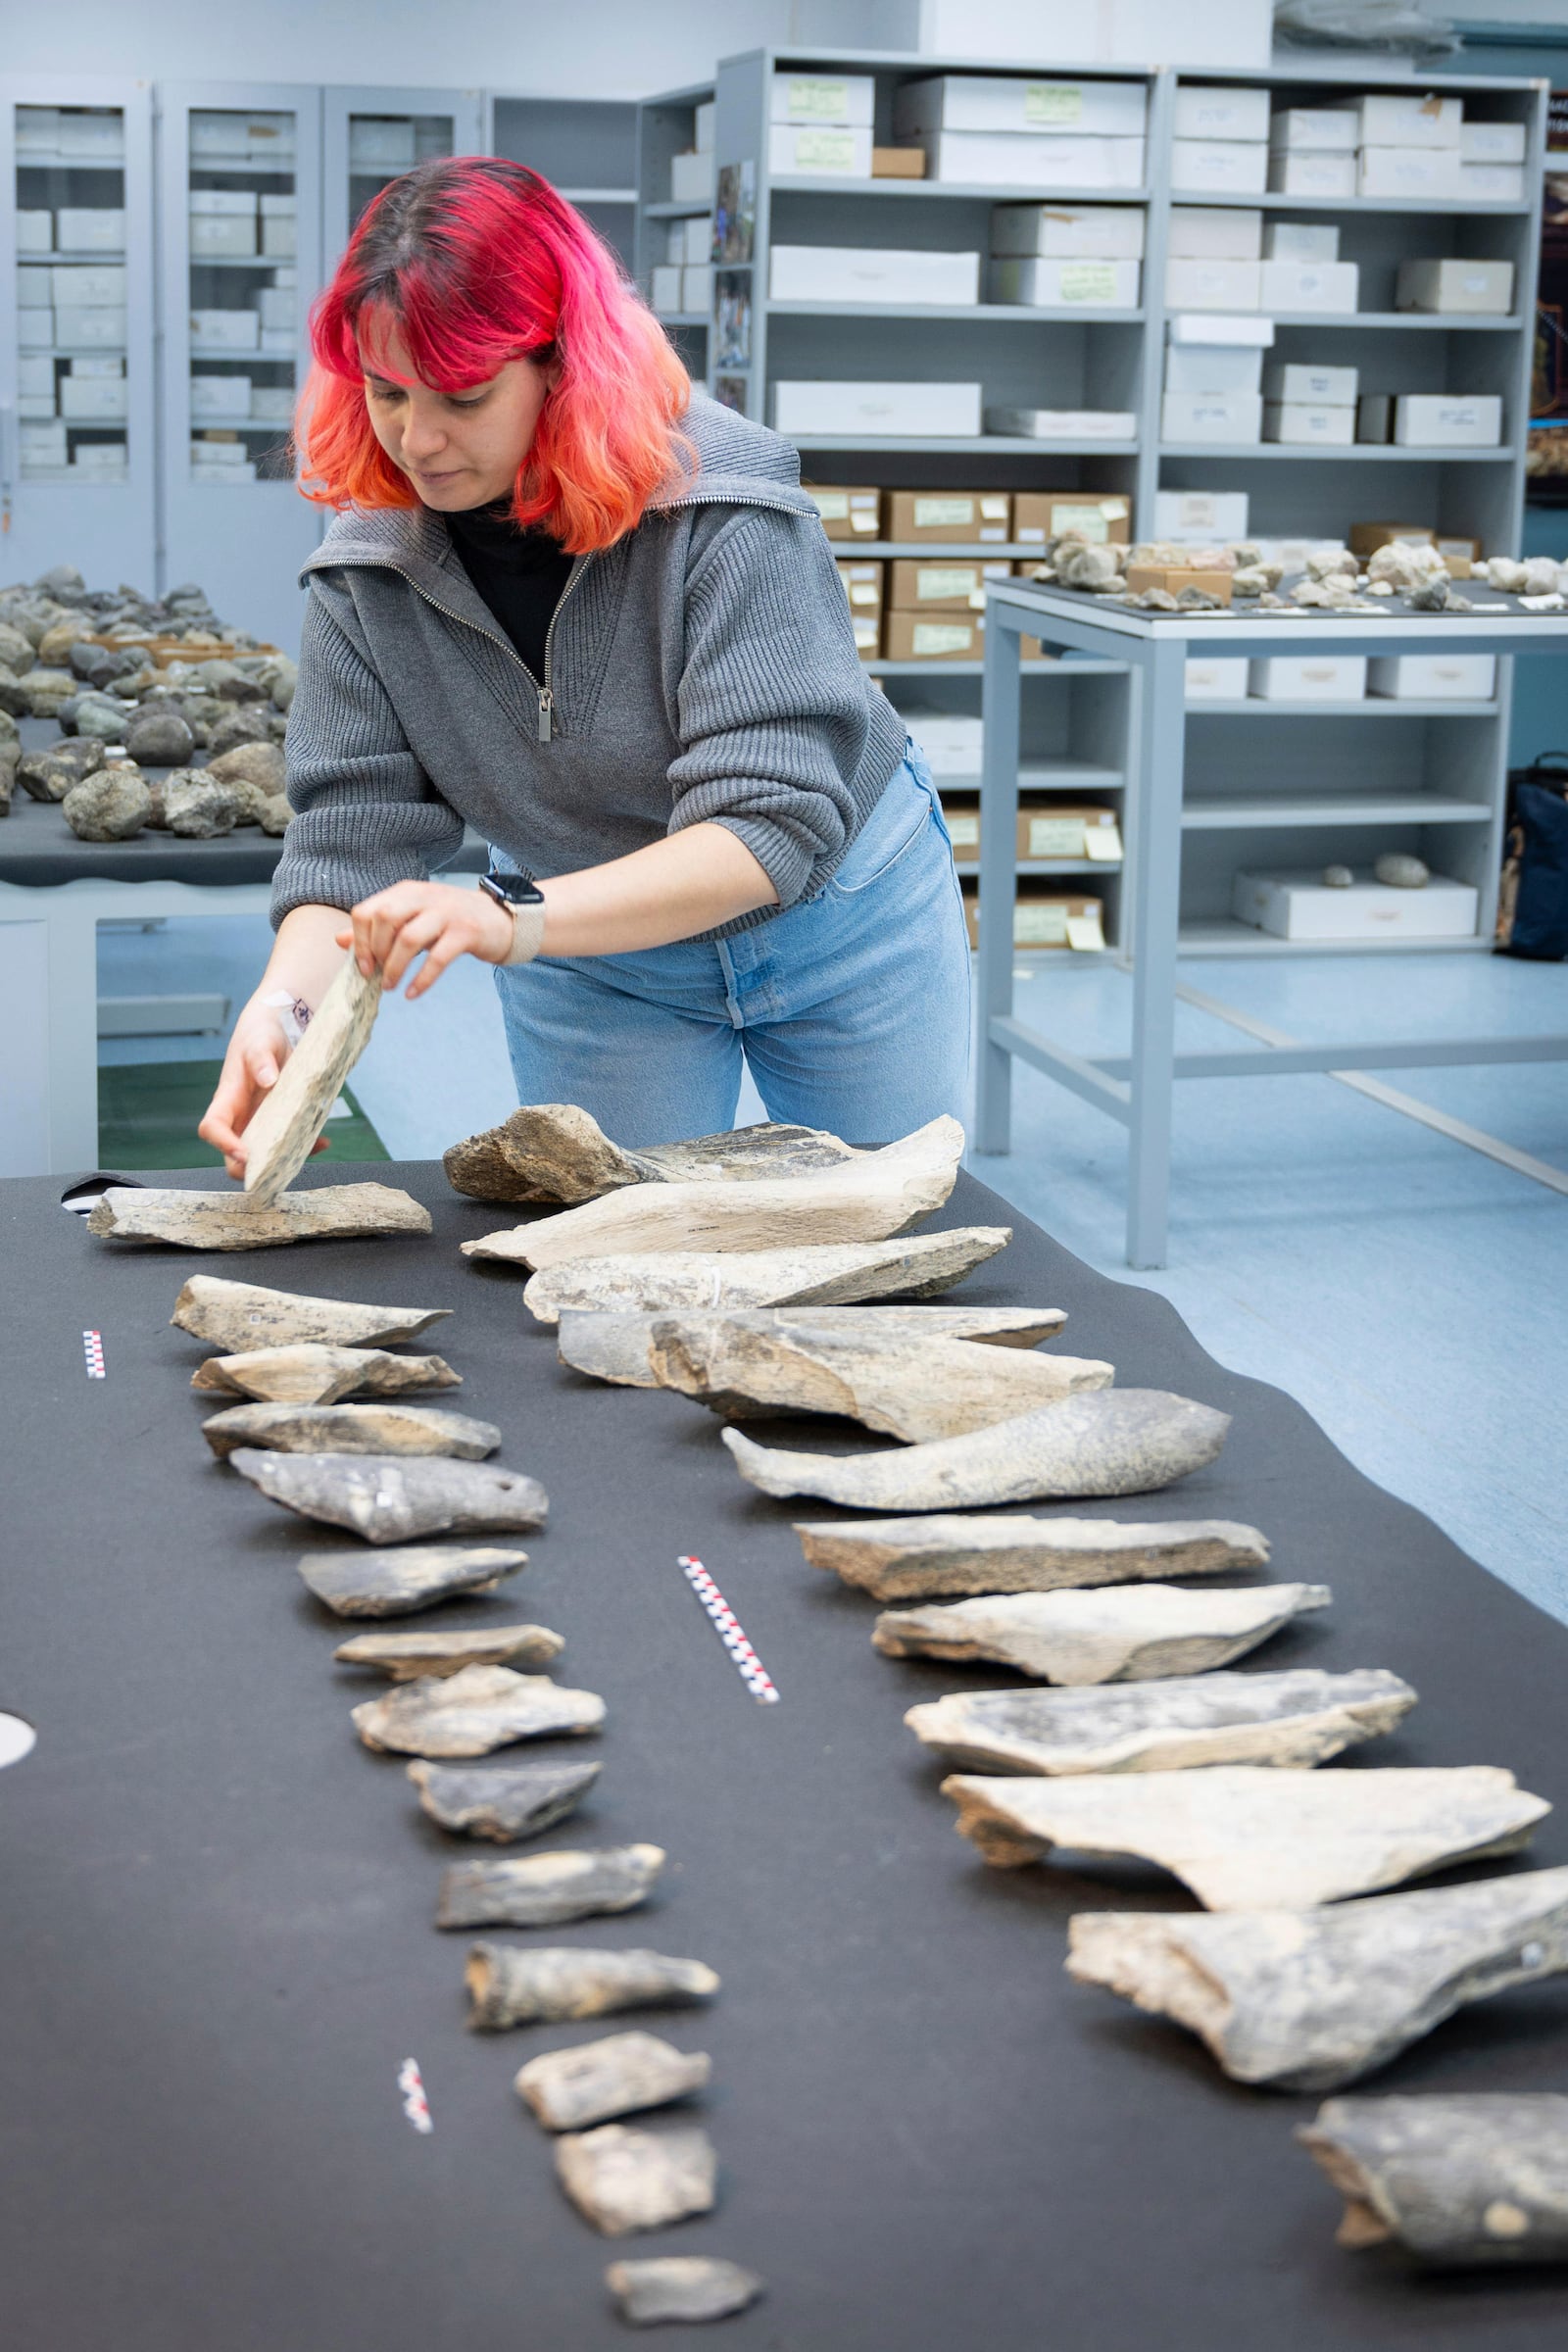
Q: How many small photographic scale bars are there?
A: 3